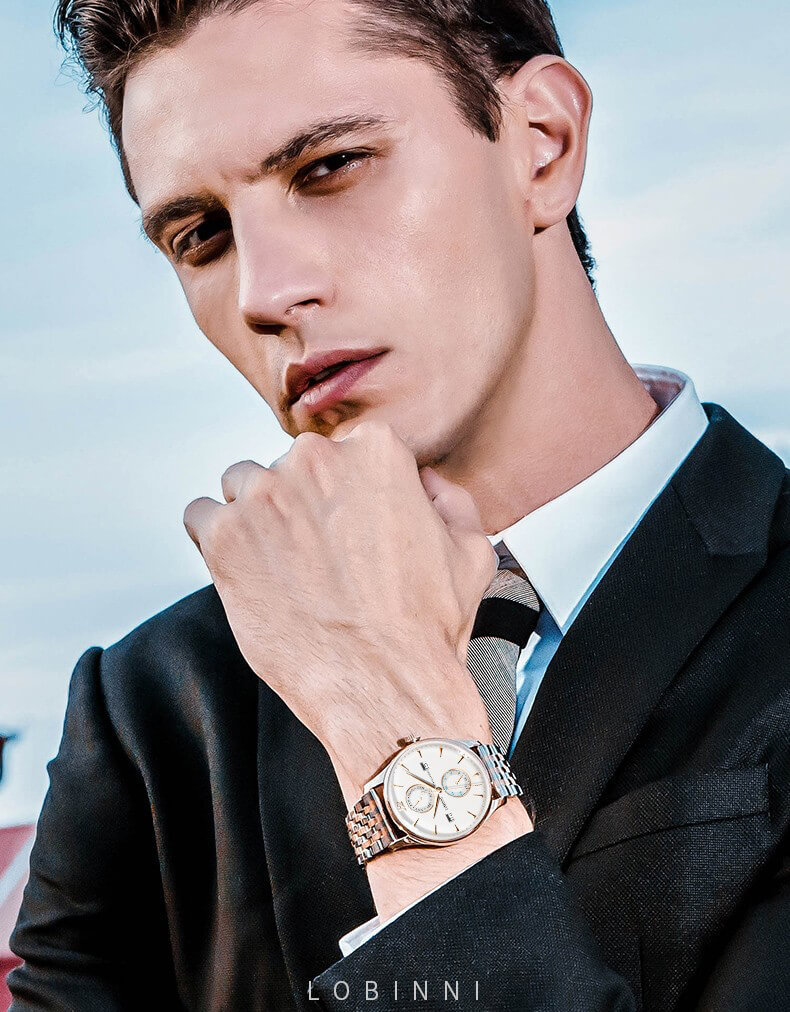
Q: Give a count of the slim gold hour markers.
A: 11